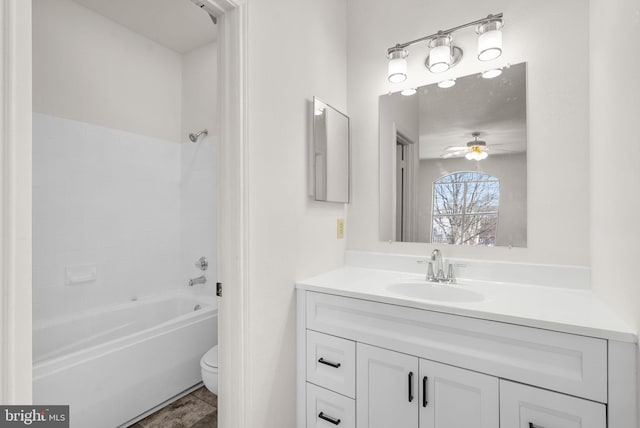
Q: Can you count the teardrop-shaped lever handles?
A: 2